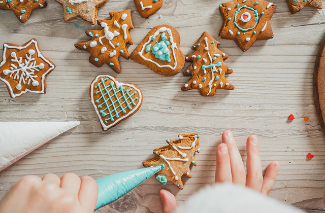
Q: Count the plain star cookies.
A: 0